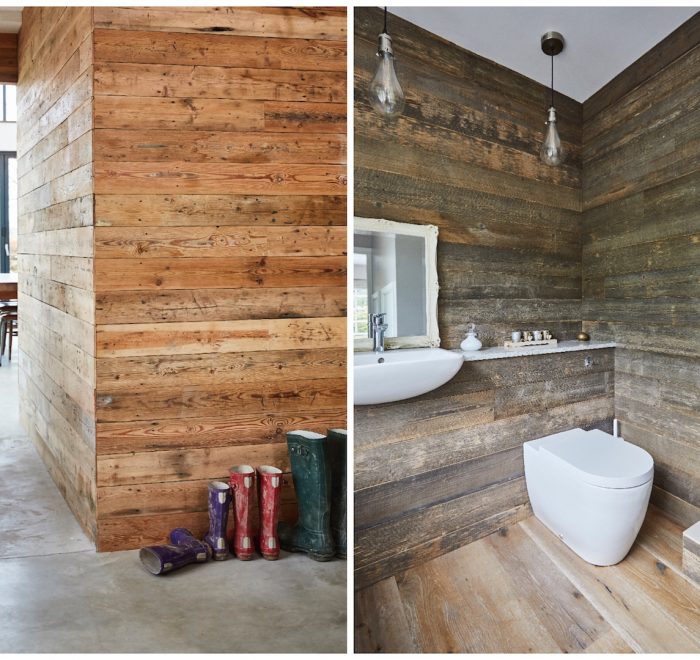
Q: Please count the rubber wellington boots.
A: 6